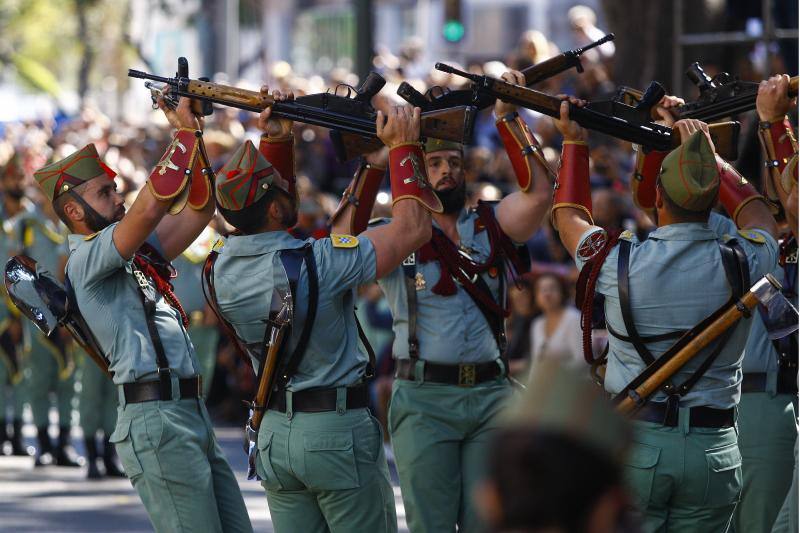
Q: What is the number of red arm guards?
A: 10